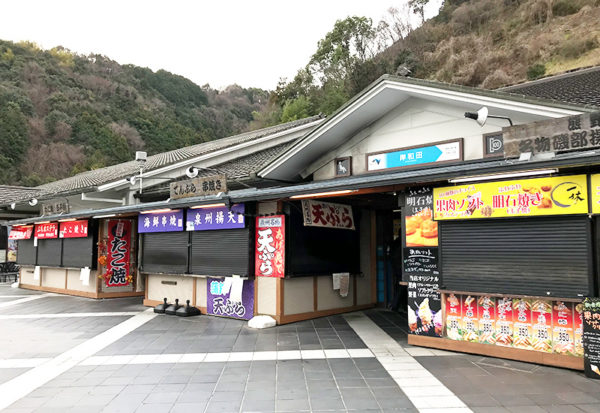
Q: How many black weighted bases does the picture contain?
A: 3